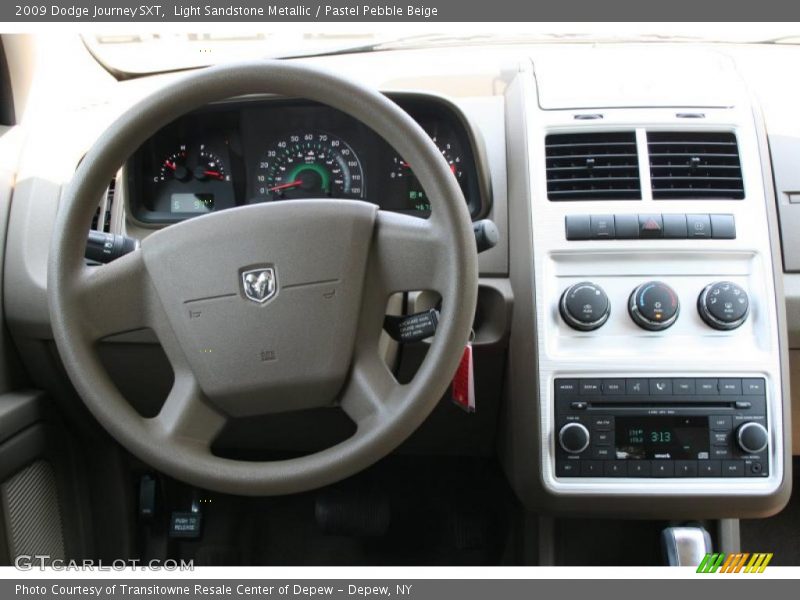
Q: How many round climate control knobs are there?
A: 3